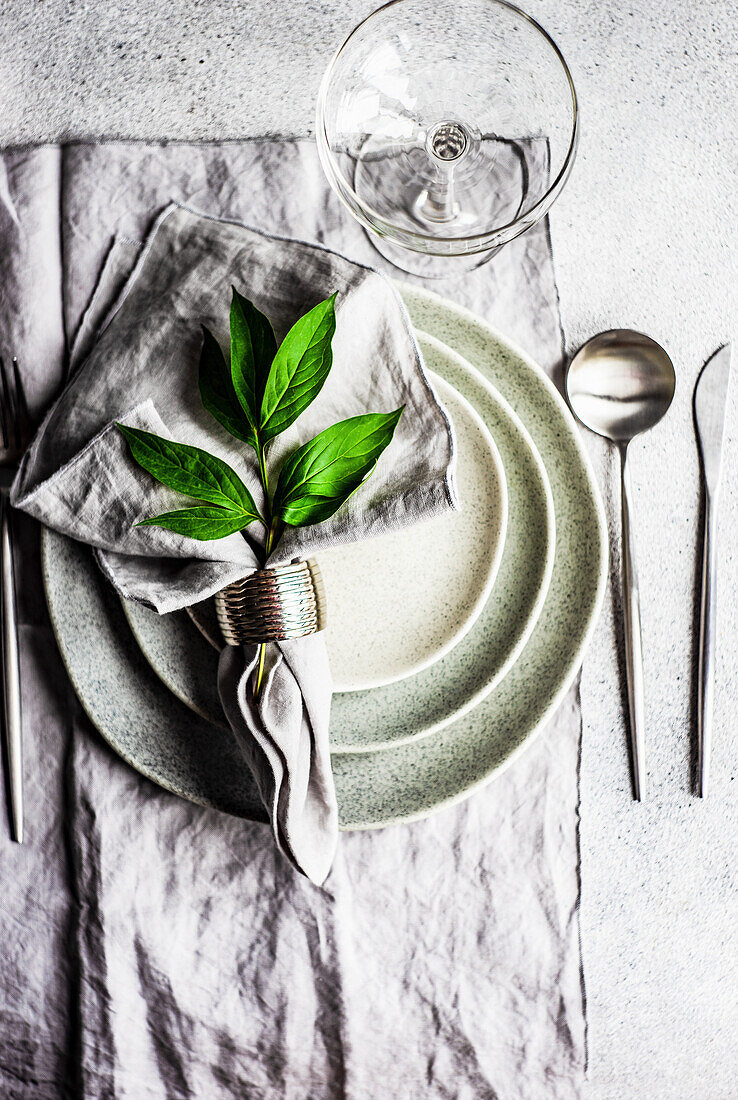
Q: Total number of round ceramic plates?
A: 3